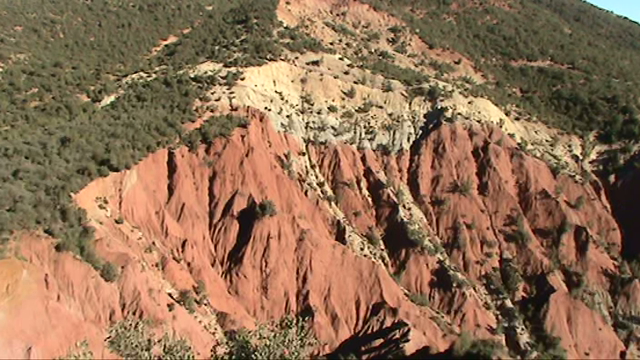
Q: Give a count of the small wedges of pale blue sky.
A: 1